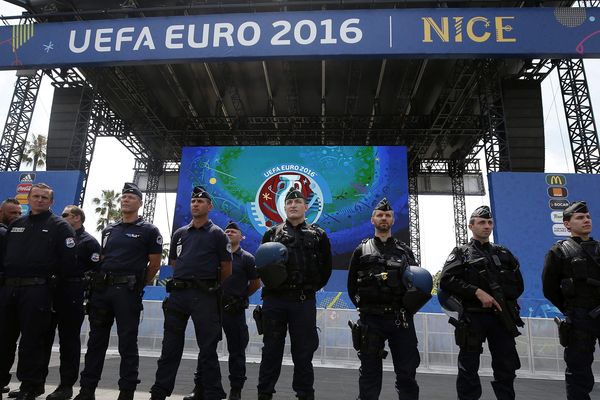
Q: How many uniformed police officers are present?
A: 10